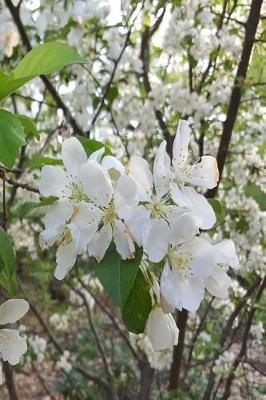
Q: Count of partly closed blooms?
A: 1